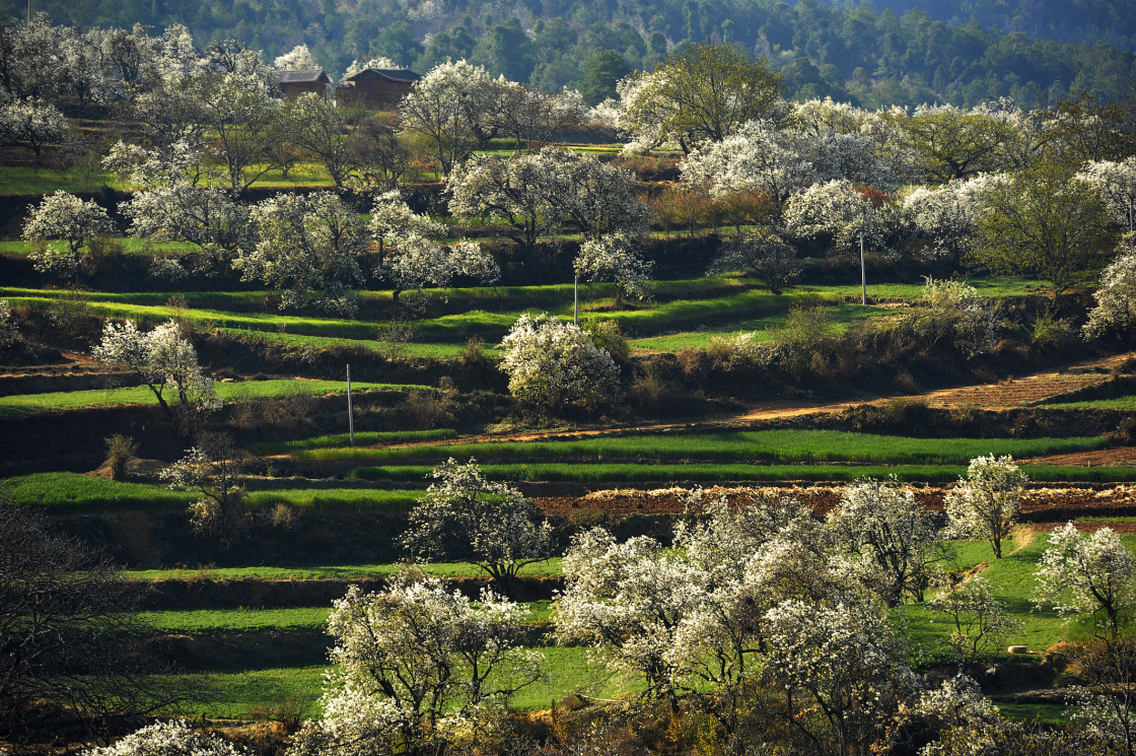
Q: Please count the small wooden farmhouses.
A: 2